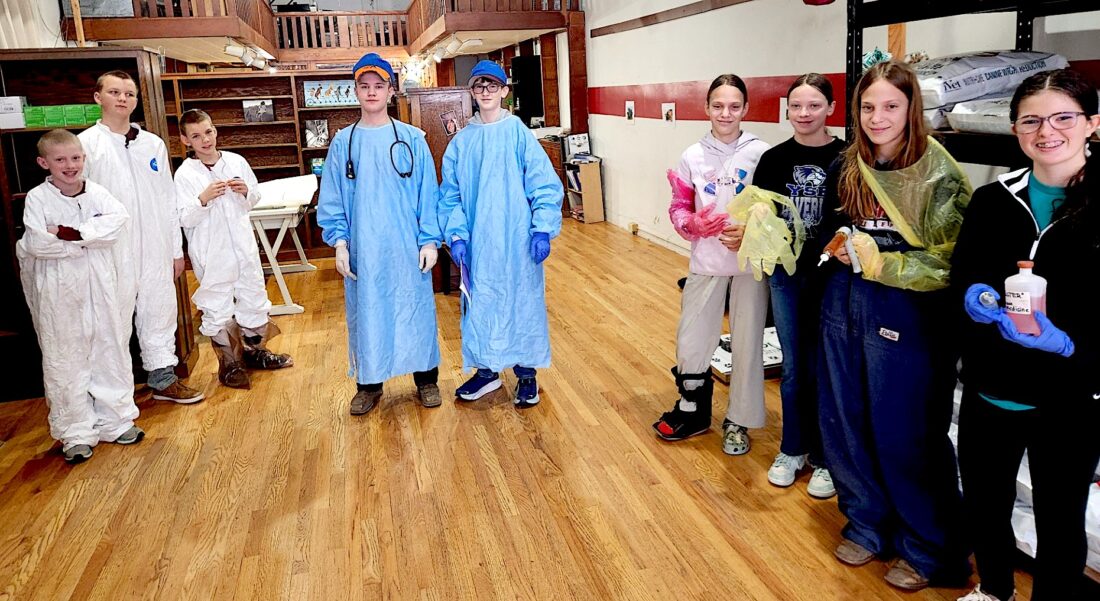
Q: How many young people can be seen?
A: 9